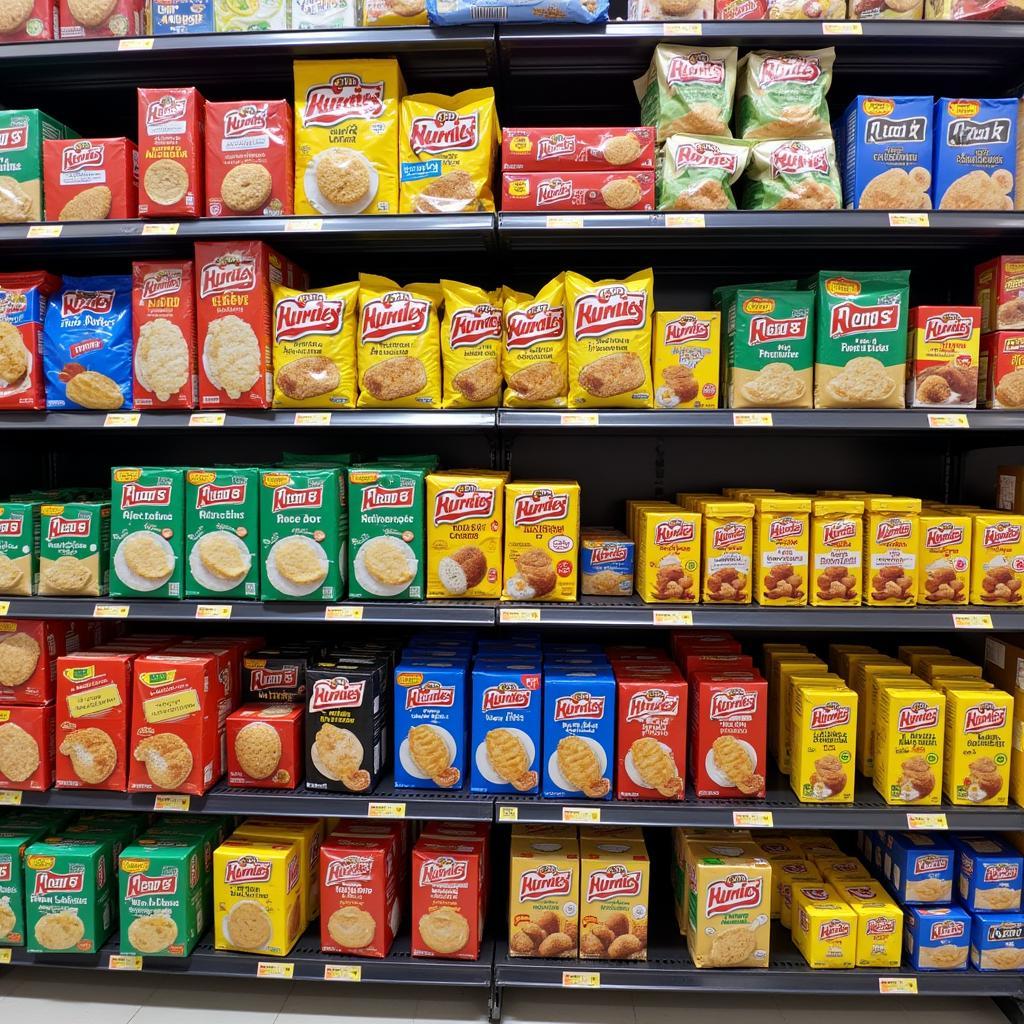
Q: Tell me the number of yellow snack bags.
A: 6